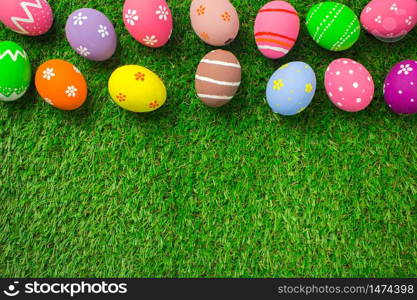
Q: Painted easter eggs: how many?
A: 14